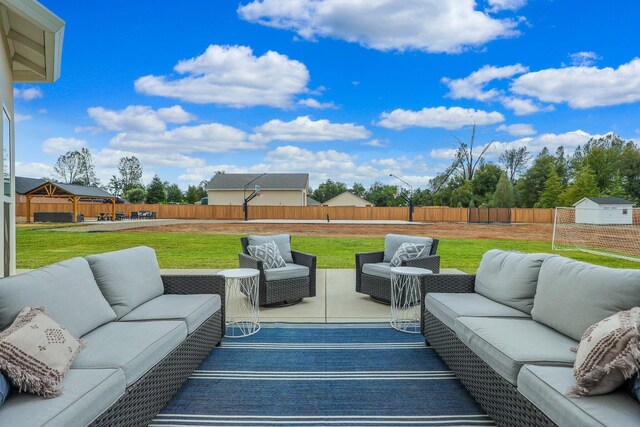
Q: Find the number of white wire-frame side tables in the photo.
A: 2